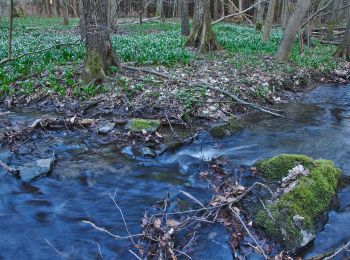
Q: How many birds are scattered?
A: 0